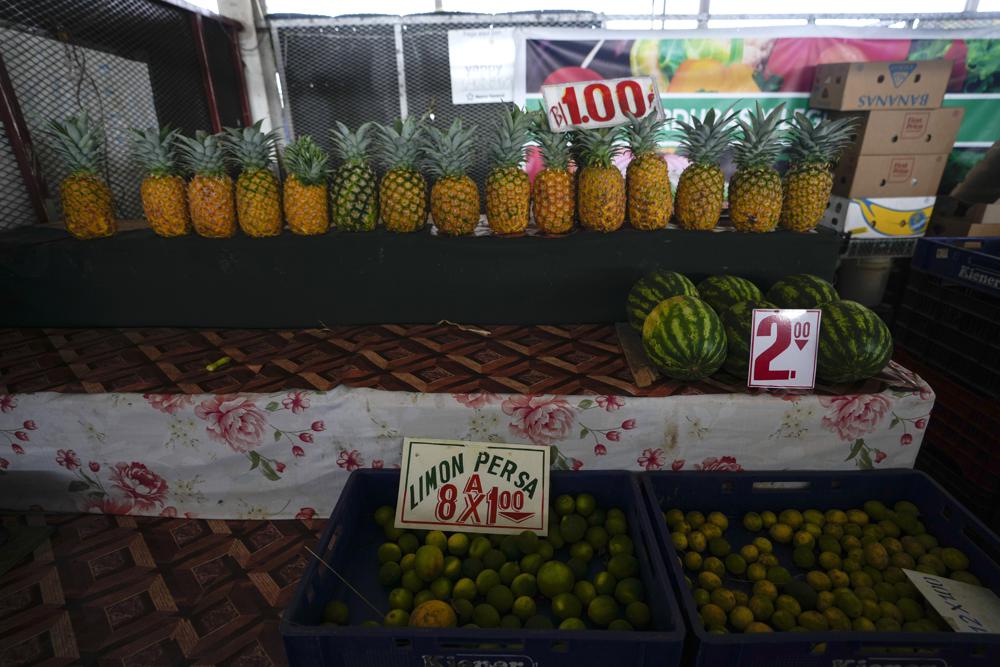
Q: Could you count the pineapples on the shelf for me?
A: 15